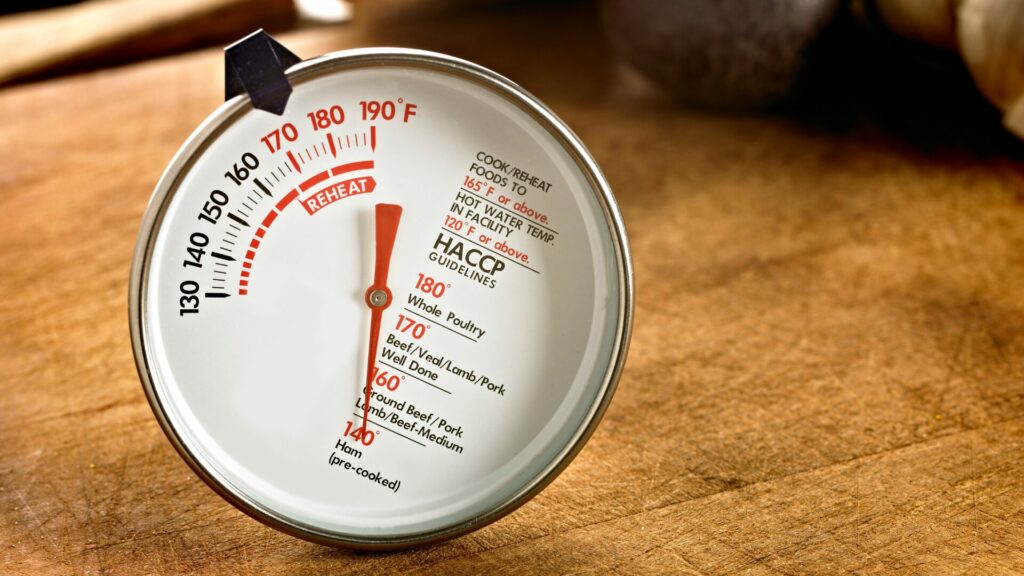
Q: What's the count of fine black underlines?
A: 5